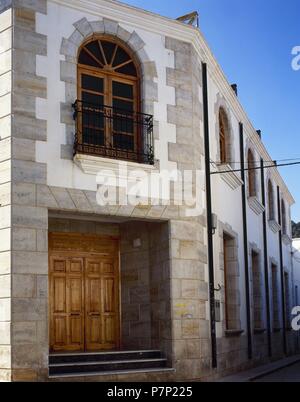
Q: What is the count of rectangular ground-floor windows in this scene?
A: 4